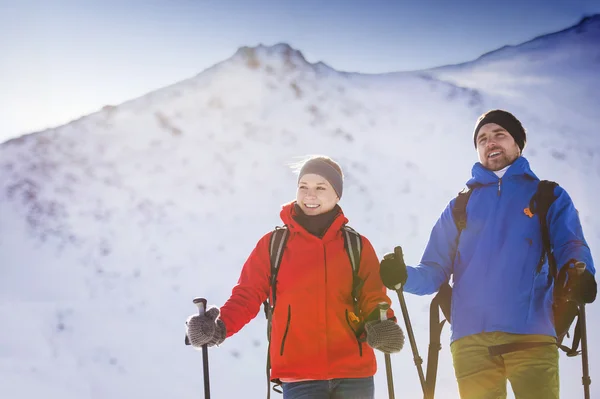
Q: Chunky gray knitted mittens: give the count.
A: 2